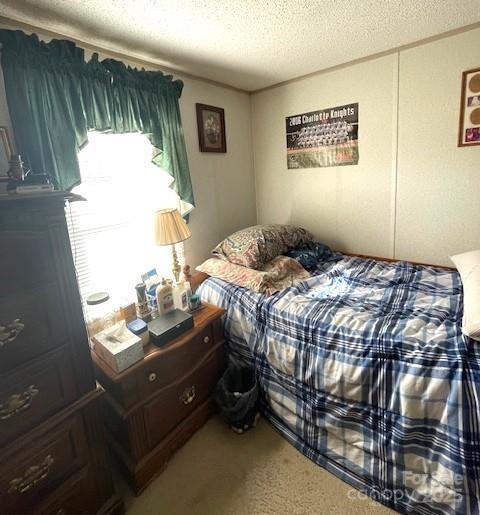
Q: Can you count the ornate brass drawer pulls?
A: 4